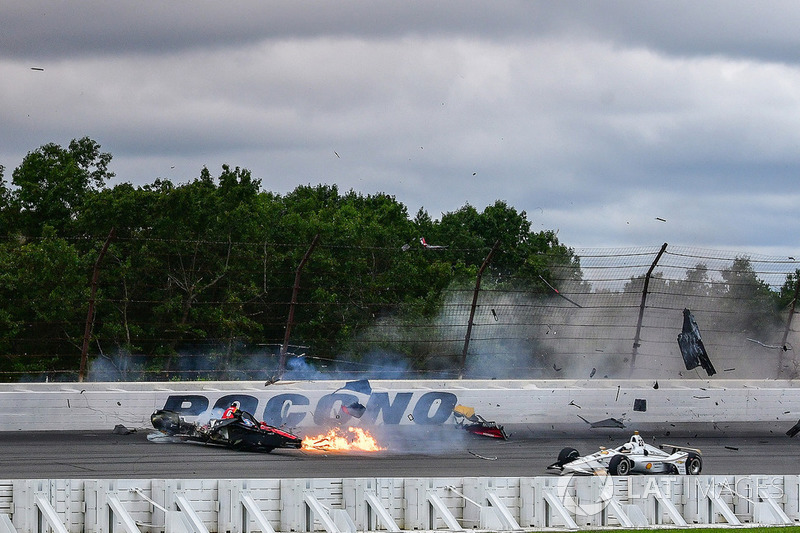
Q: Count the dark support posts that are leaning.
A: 5